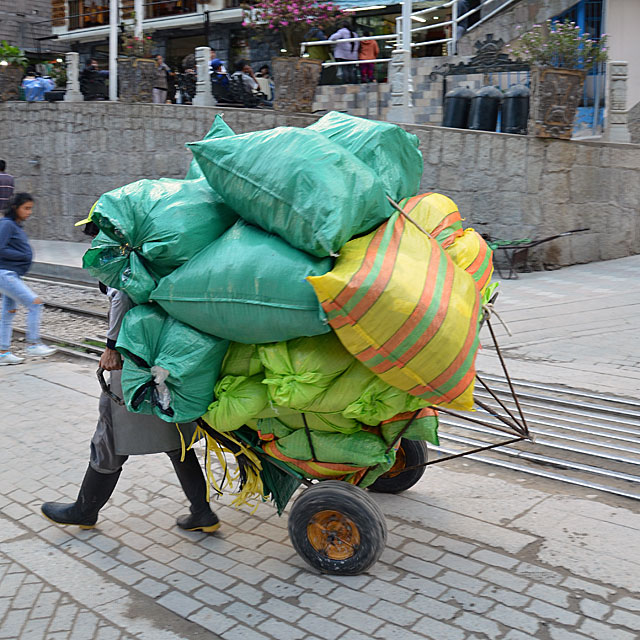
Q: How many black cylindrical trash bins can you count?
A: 3